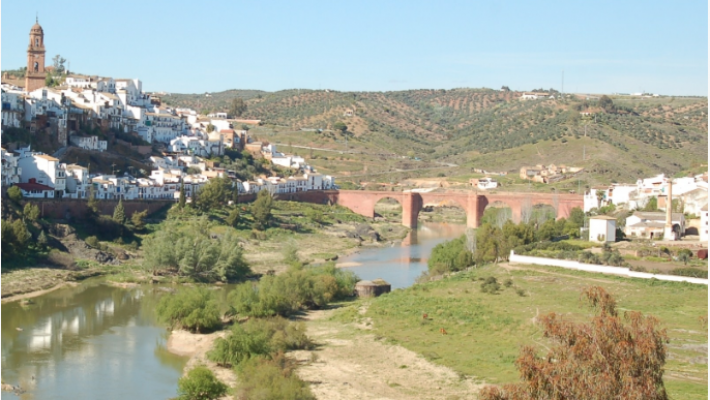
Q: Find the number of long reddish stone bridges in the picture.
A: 1